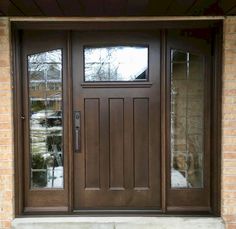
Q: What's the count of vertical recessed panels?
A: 3